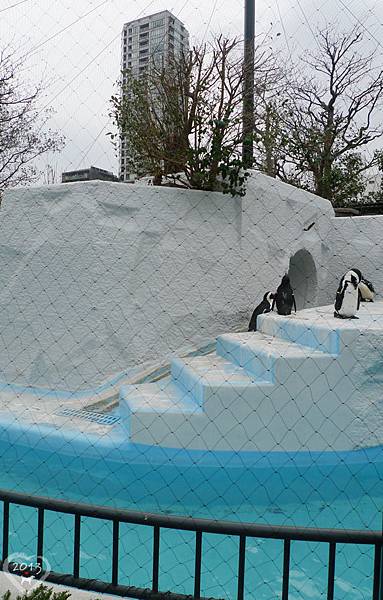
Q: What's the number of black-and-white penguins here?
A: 4